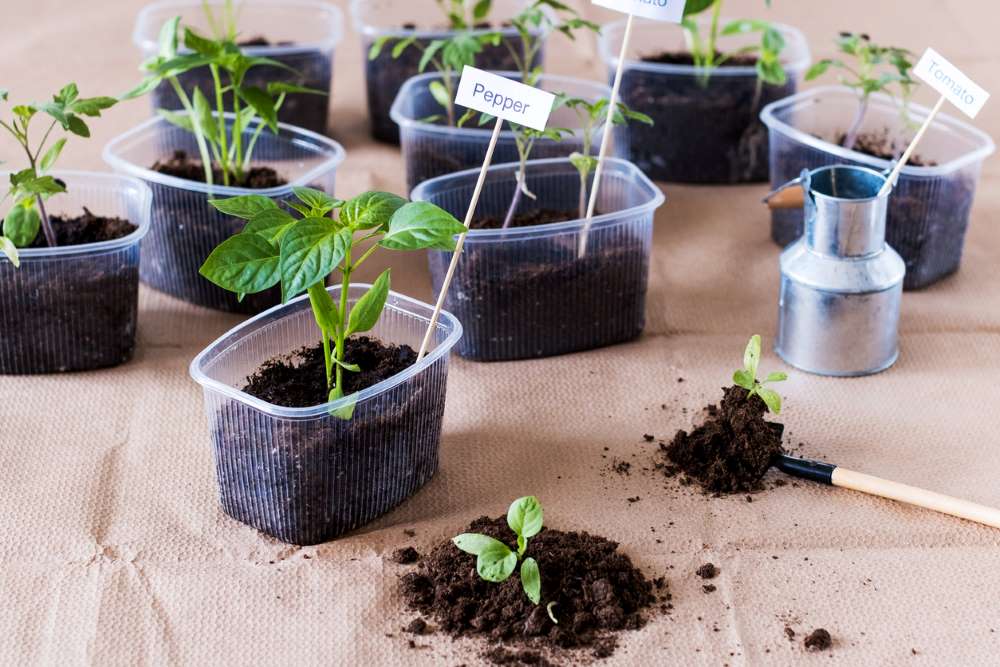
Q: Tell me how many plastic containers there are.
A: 9